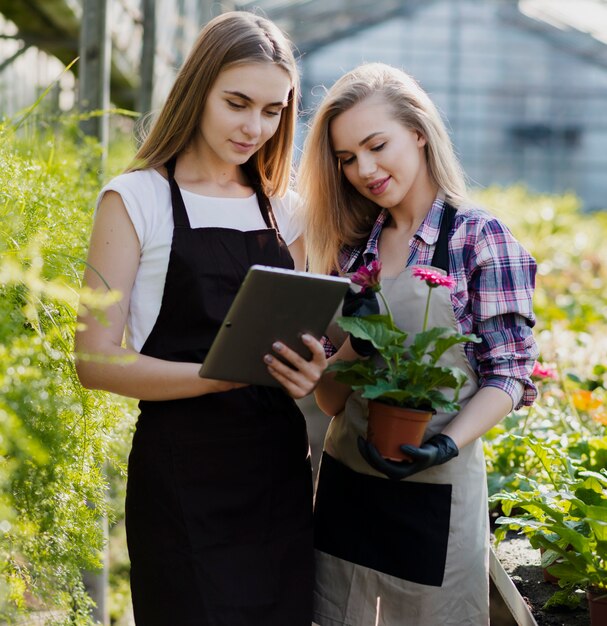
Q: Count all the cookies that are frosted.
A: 0